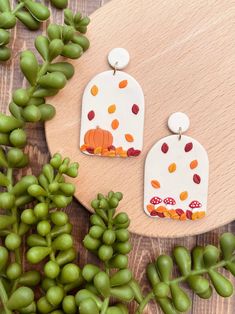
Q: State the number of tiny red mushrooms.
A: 3